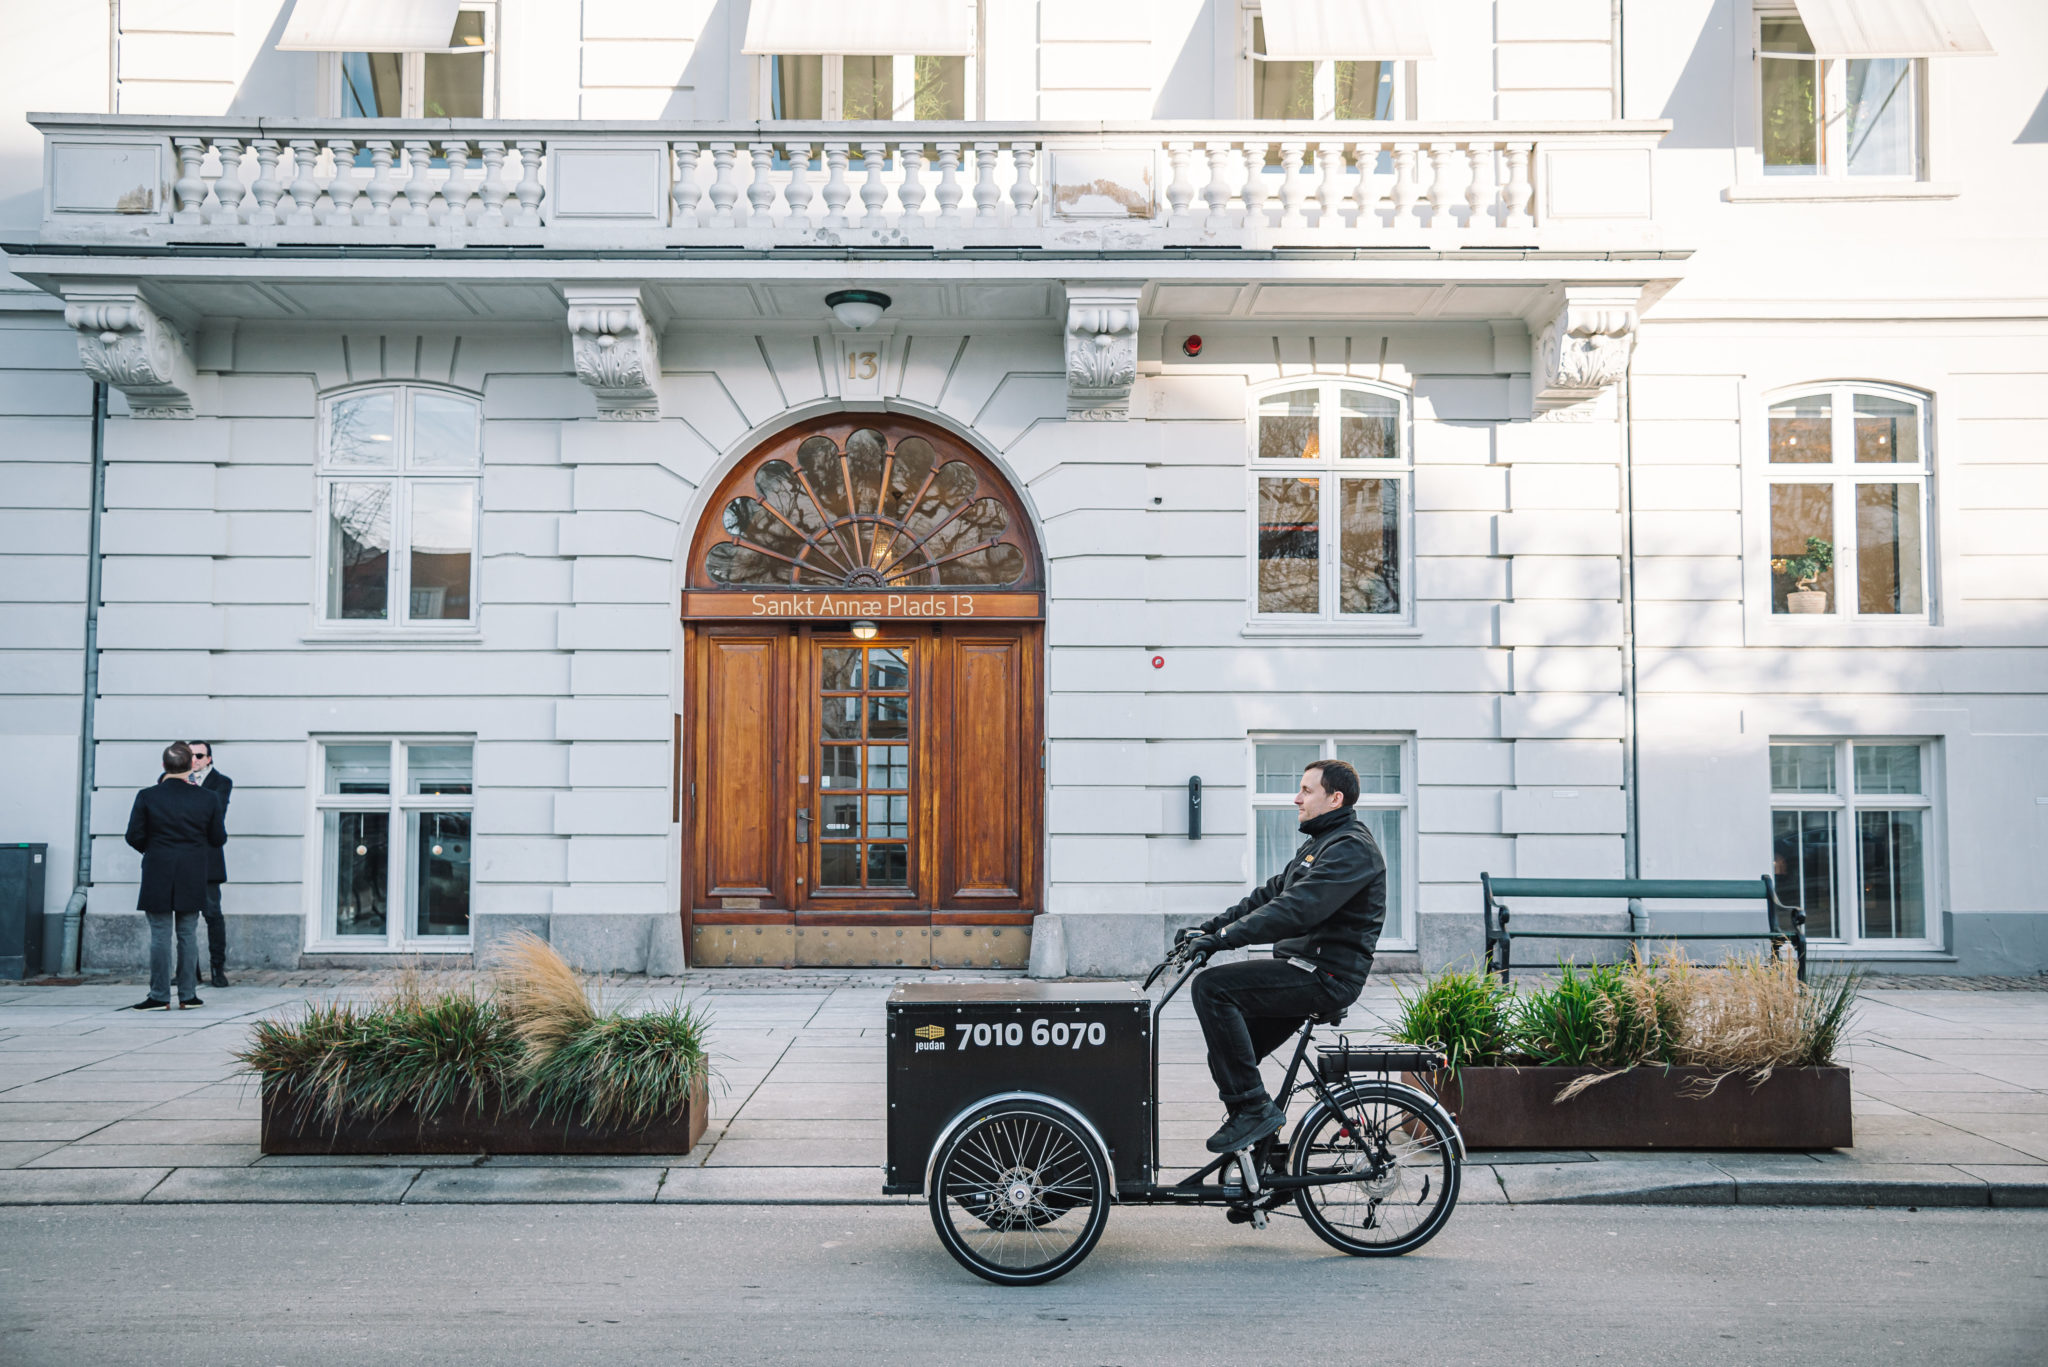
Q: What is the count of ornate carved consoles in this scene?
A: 4